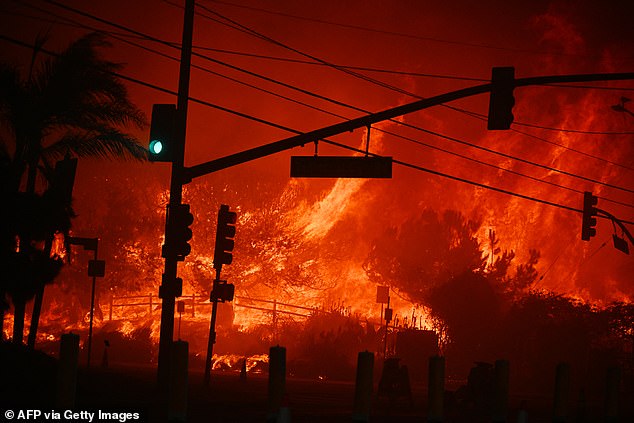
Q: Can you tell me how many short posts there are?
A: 8